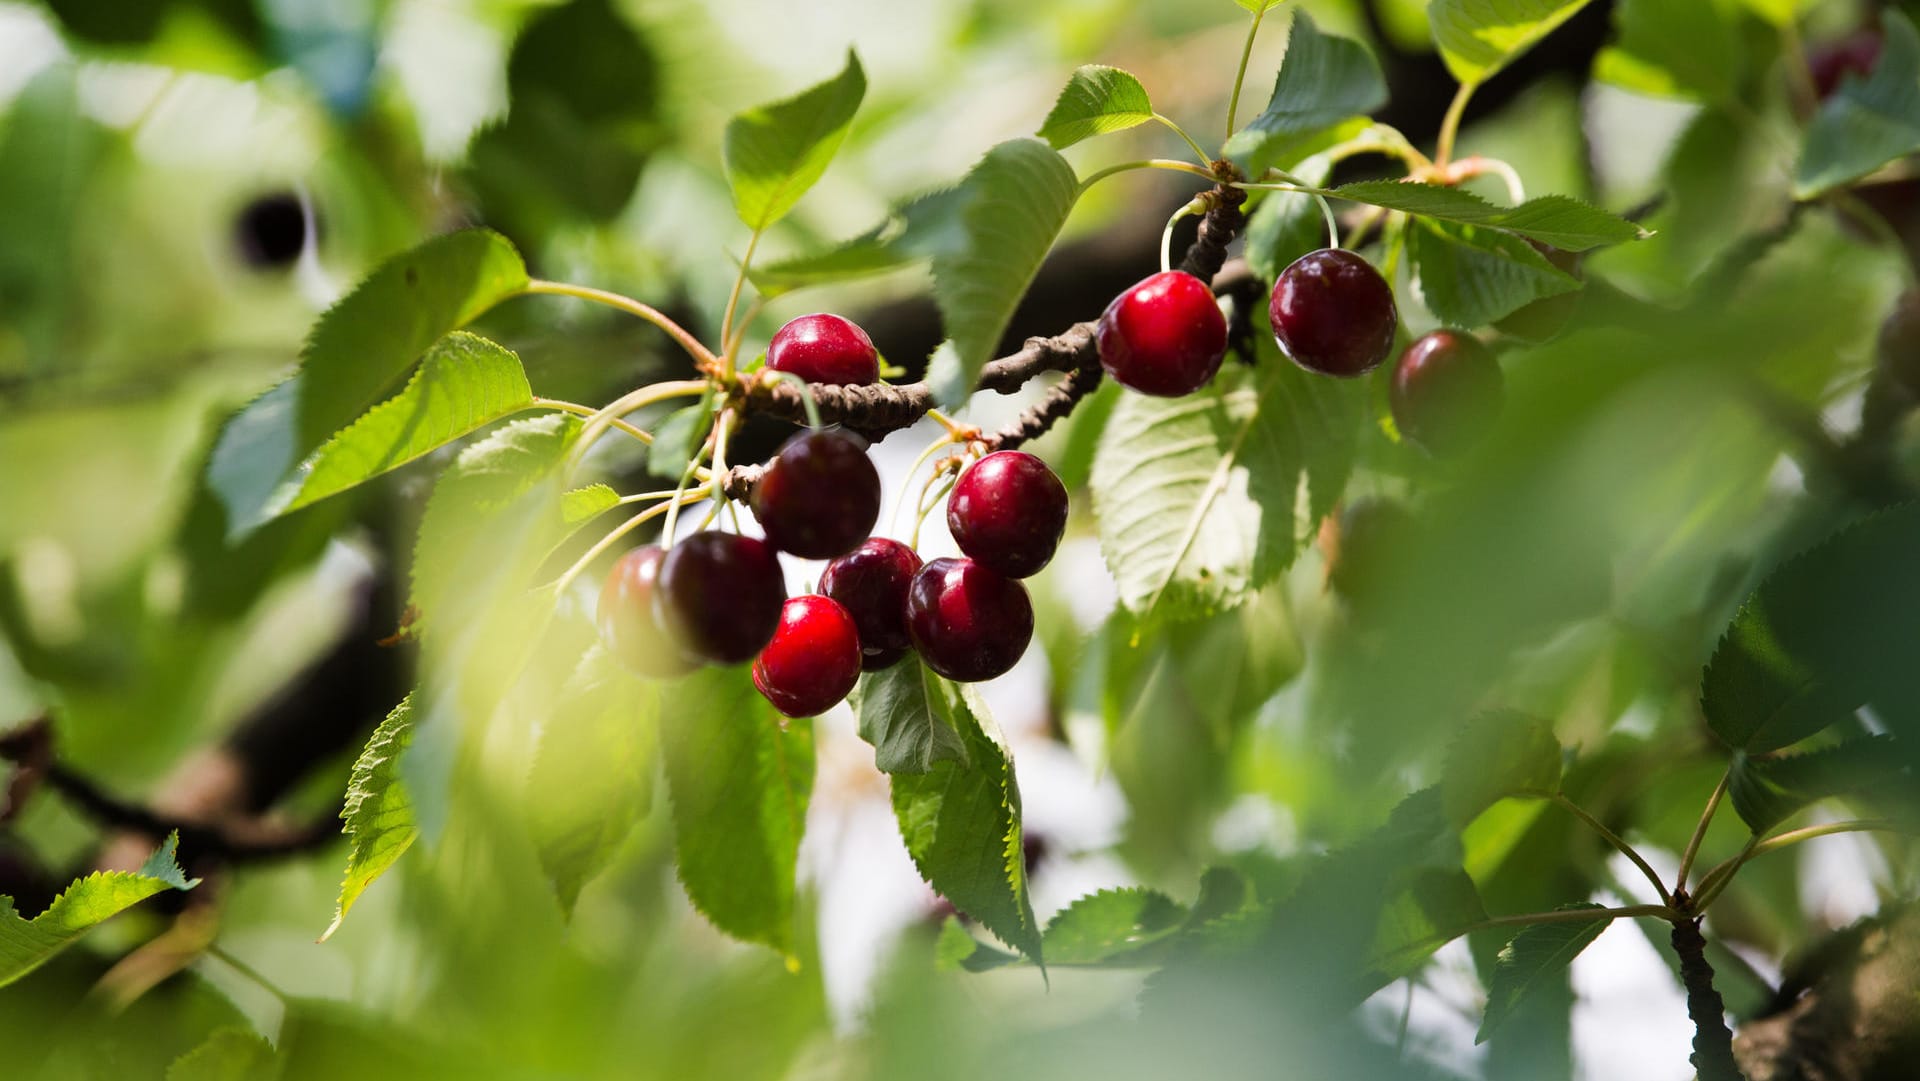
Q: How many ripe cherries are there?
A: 11